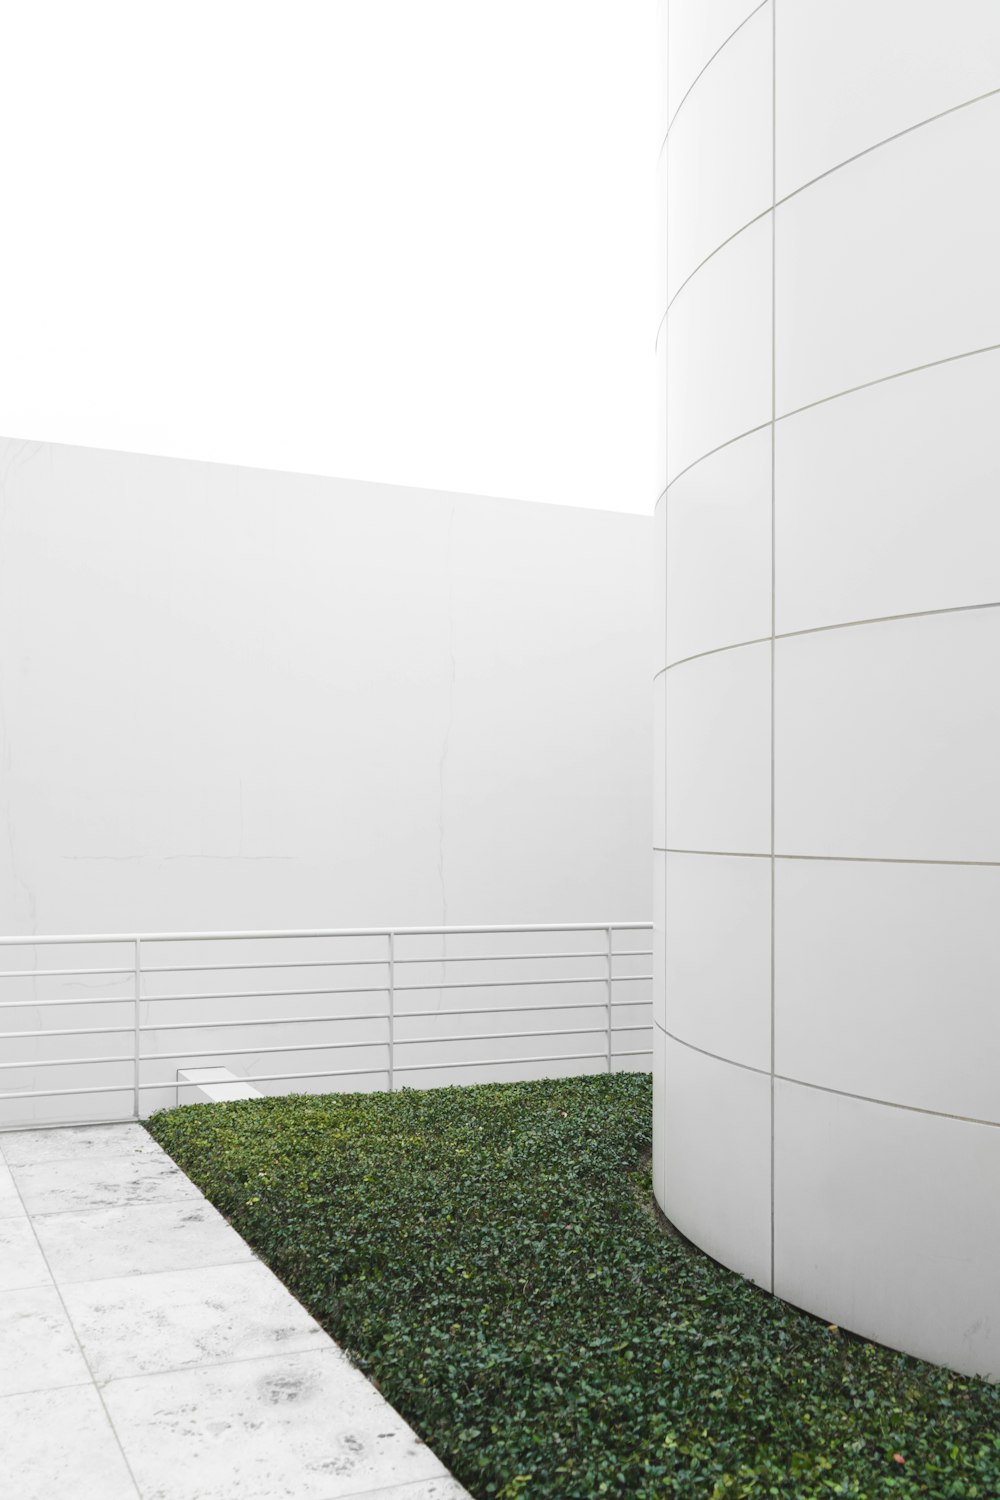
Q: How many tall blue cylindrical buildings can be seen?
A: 0